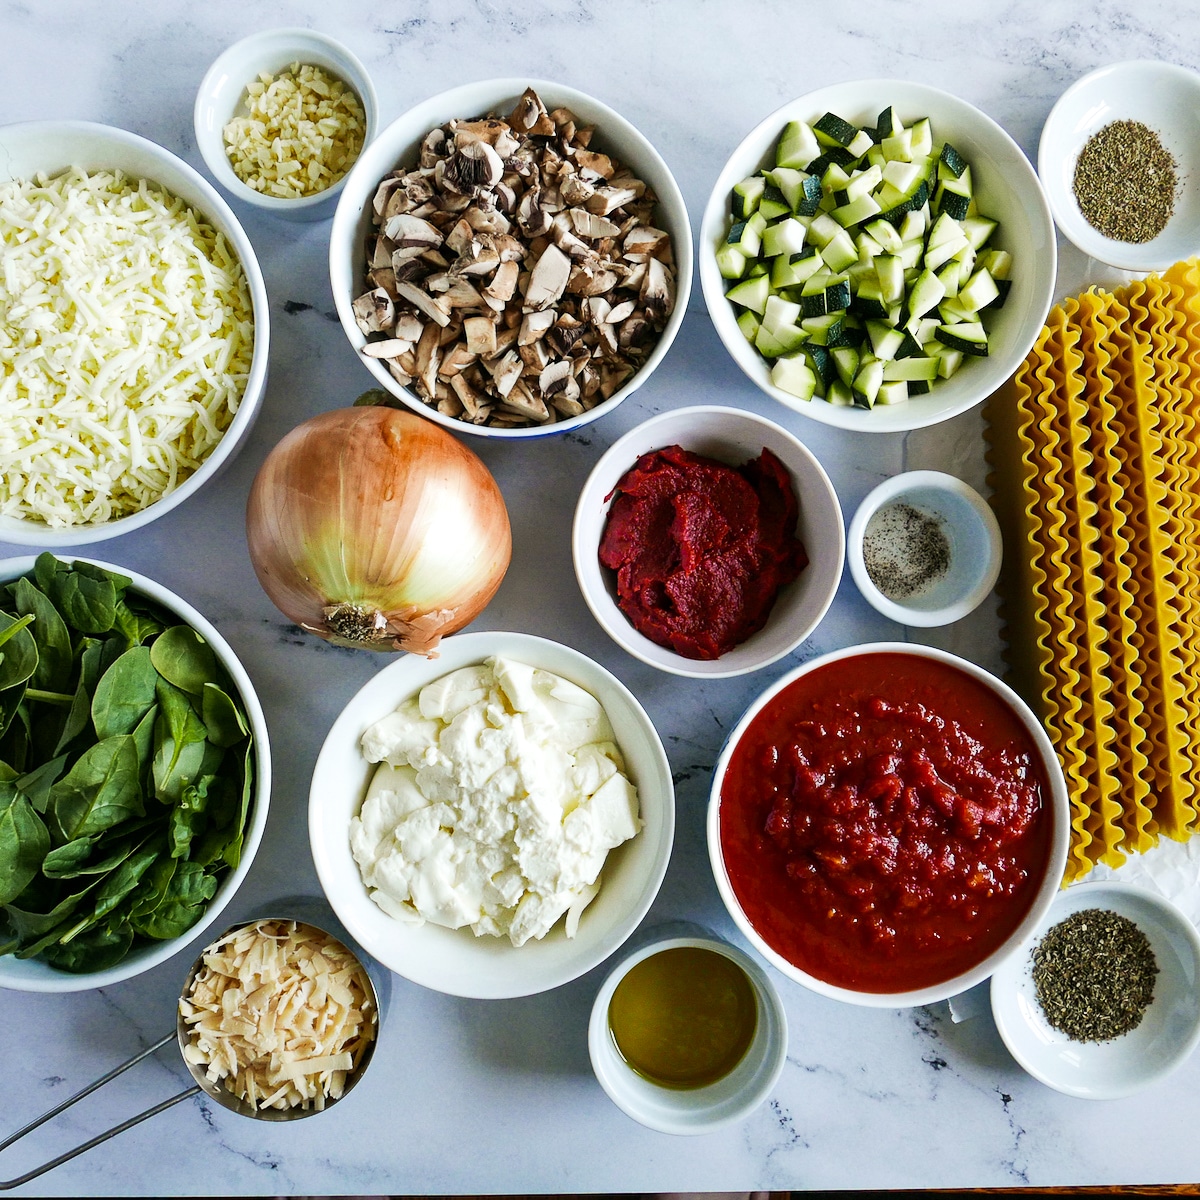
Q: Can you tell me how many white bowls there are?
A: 12